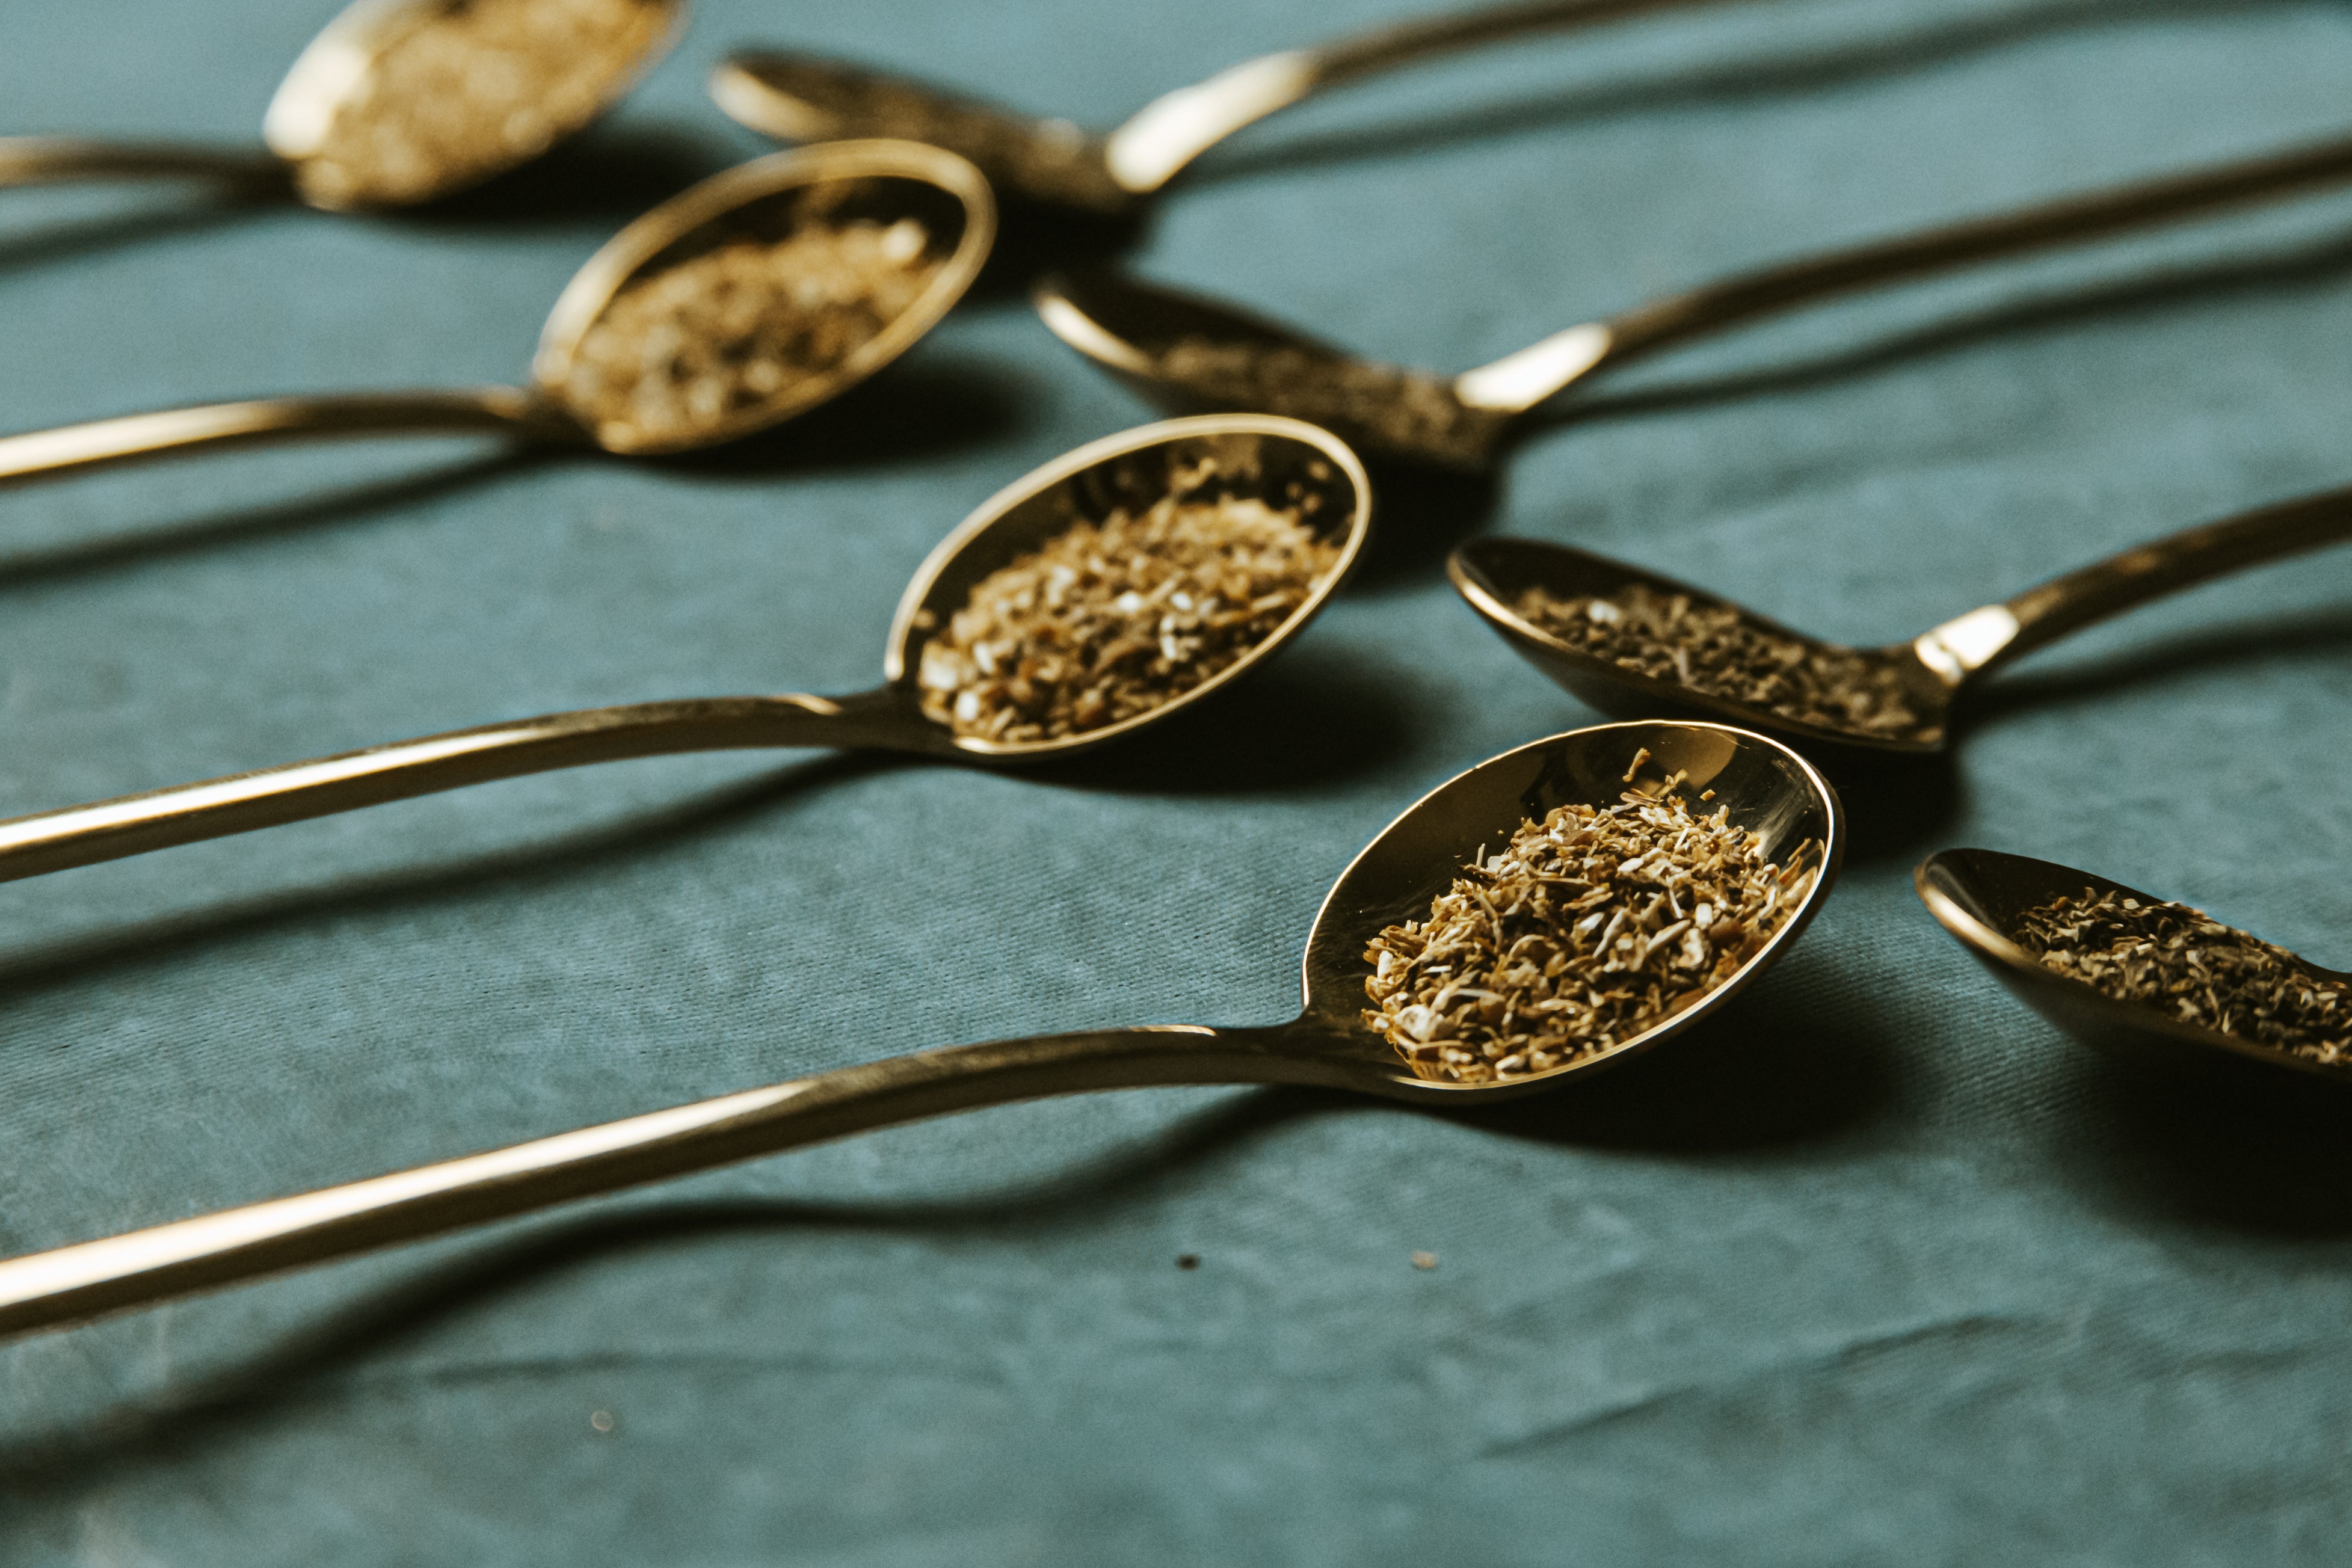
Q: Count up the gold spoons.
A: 8